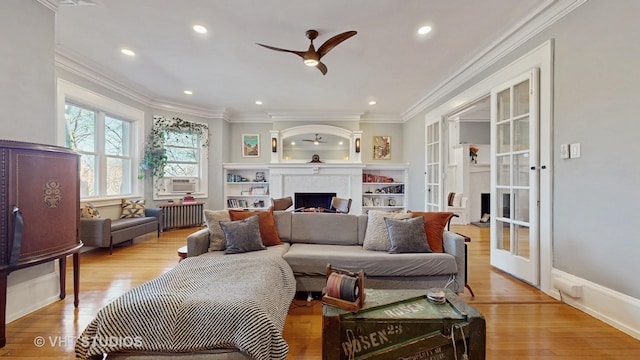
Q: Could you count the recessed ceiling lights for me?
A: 6